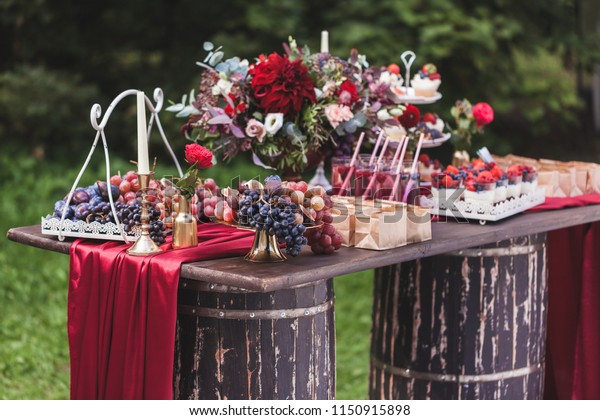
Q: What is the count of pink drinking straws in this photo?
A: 6